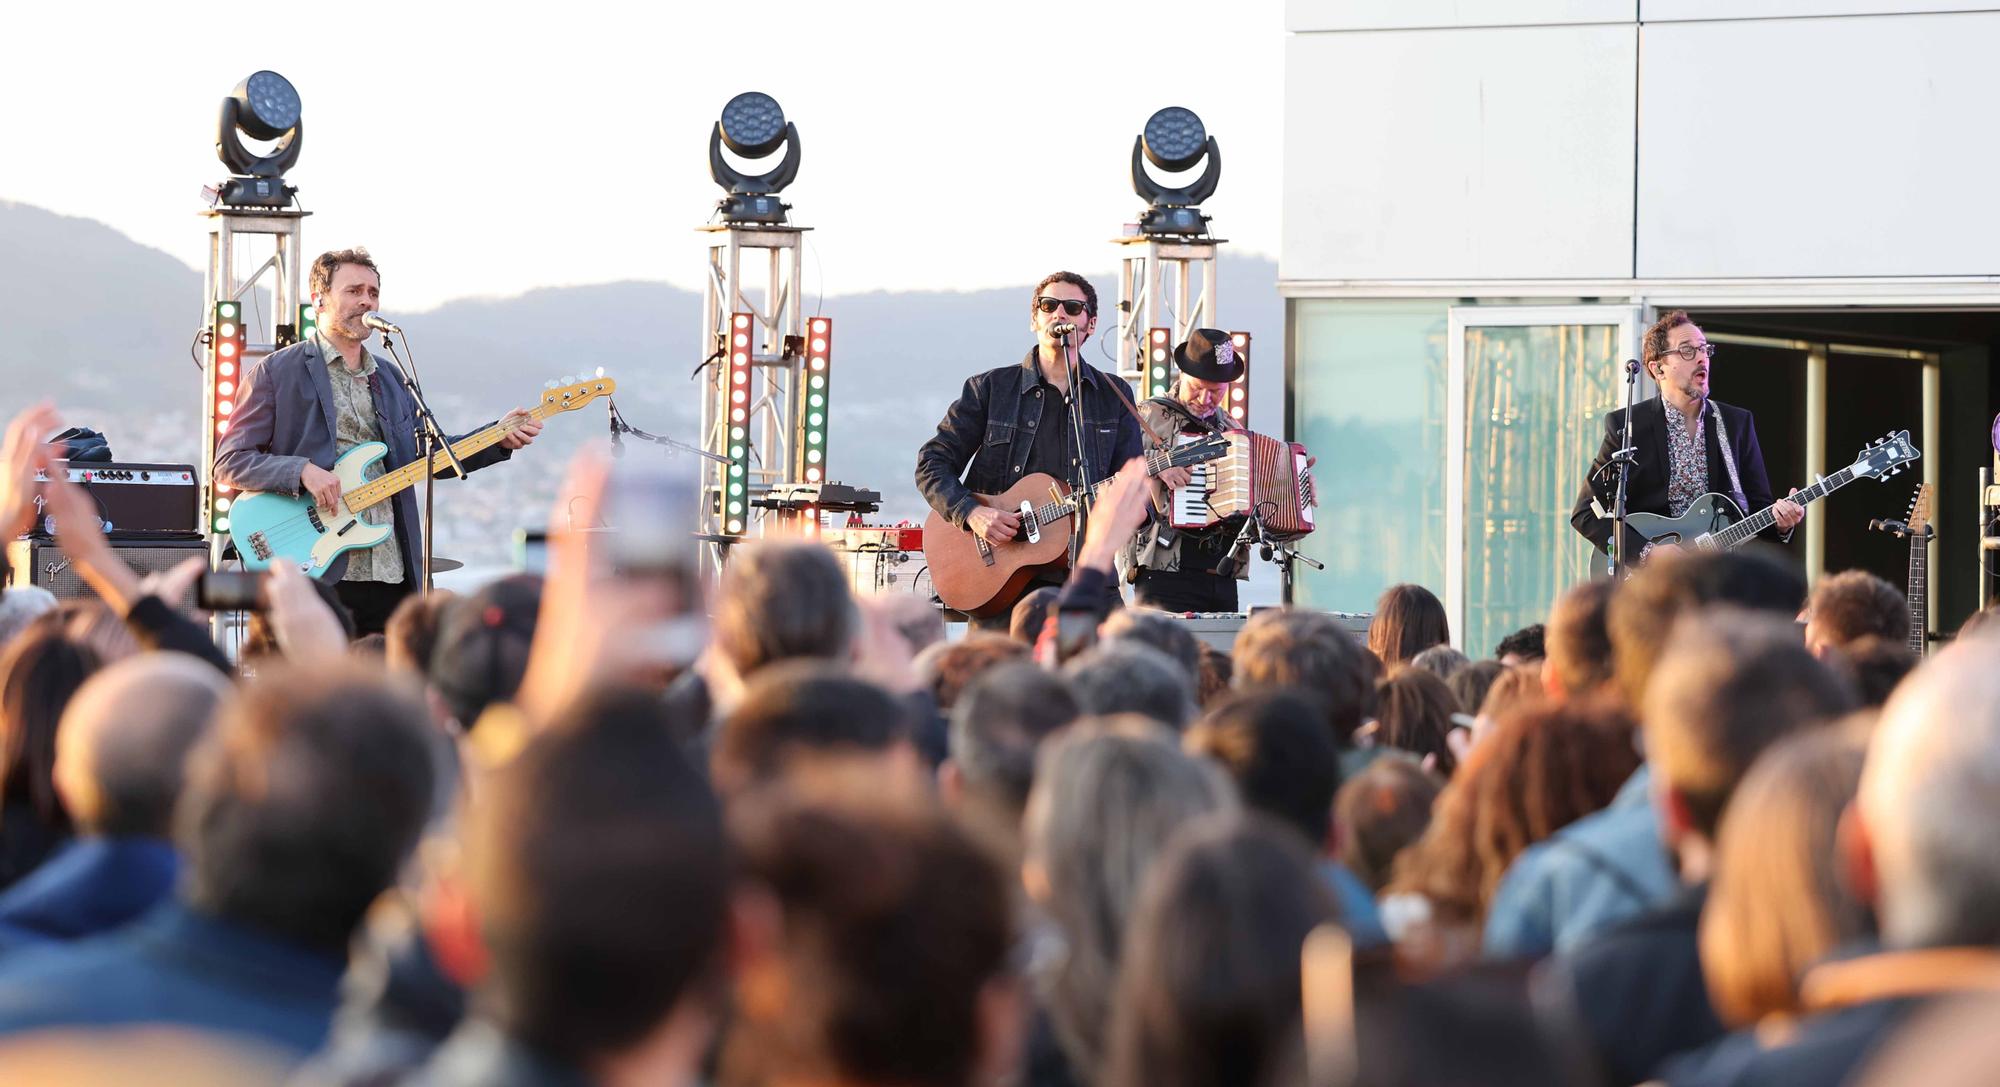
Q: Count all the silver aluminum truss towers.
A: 3